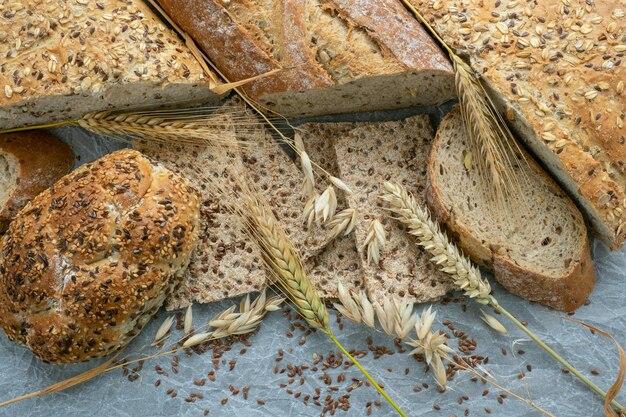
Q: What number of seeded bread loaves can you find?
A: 3